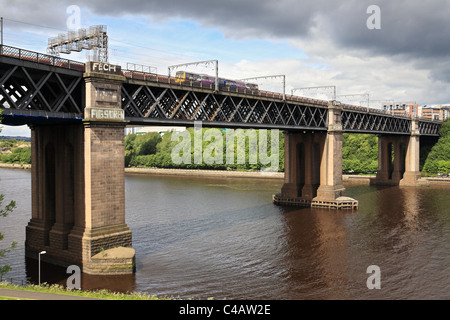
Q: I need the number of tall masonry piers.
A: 3